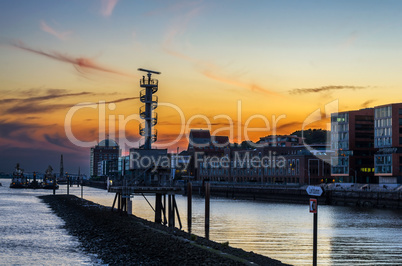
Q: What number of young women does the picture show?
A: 0